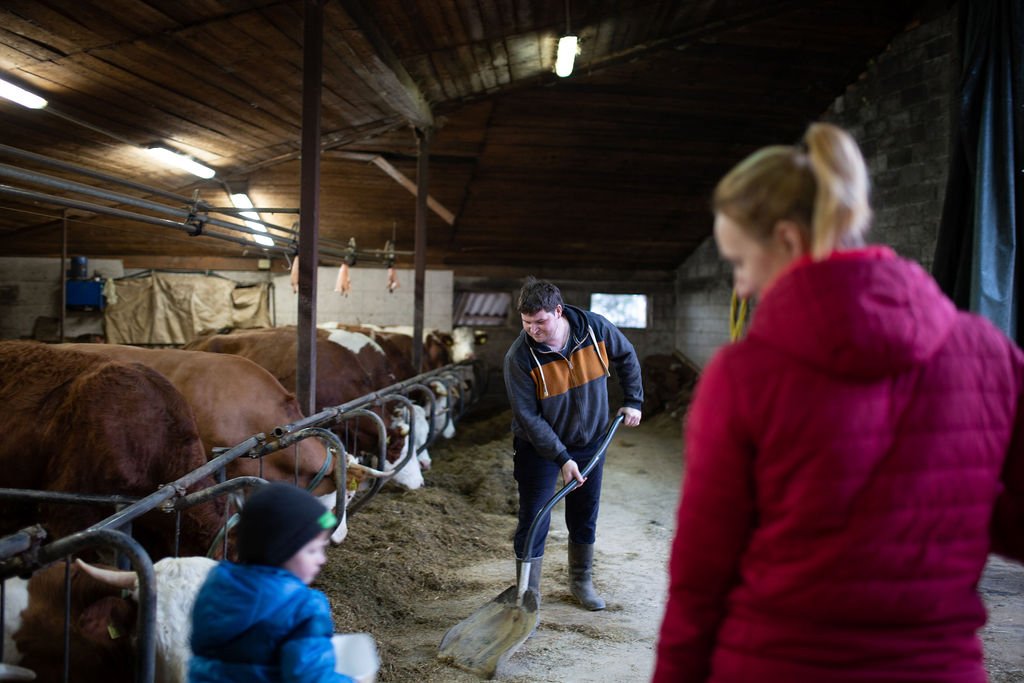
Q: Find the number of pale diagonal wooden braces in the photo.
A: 1